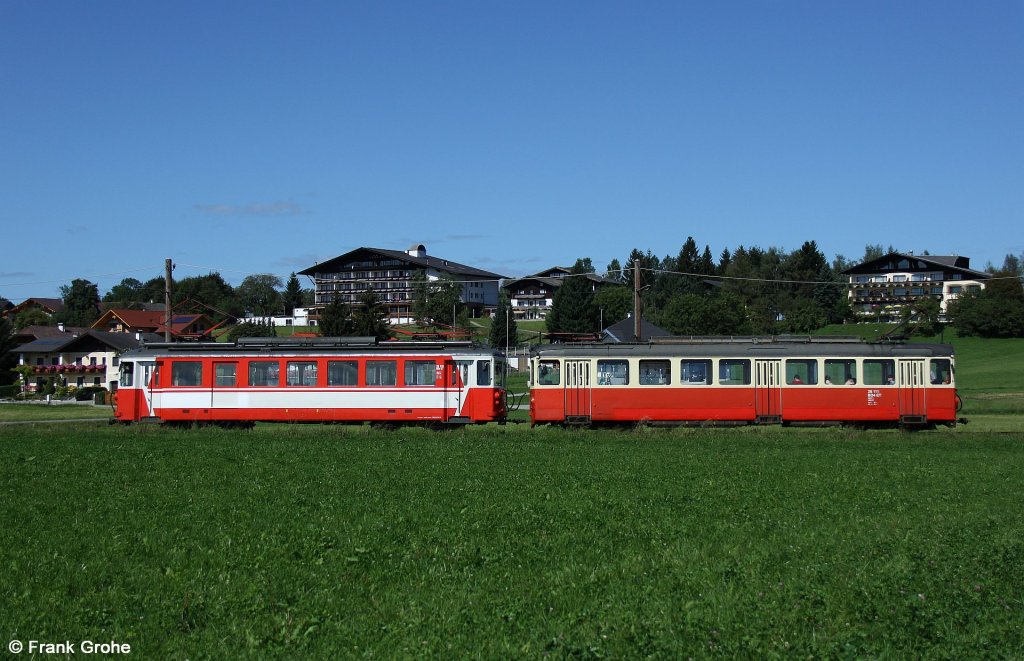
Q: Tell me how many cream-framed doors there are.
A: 3